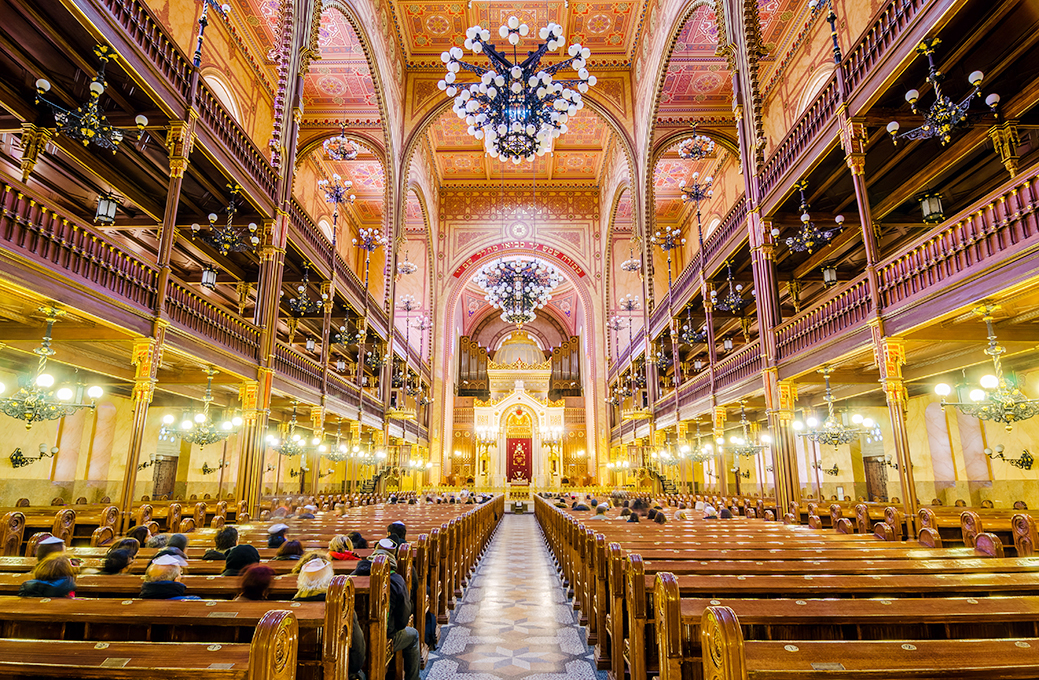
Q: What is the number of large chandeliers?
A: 2